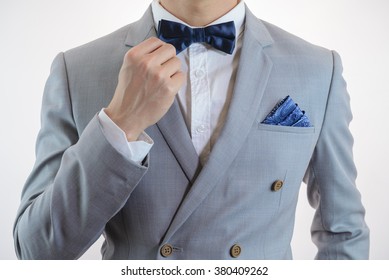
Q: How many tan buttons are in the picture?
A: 3